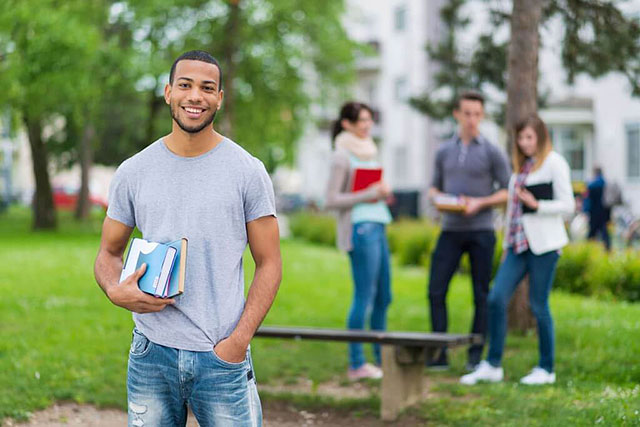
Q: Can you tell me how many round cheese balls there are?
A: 0